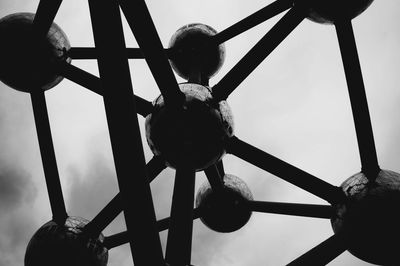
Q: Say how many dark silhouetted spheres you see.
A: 7